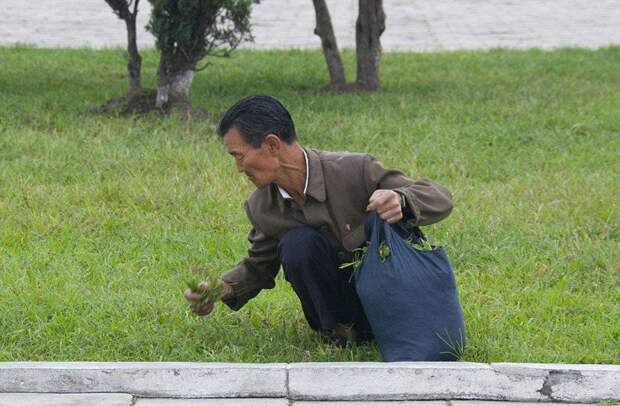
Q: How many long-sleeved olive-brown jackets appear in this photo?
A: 1